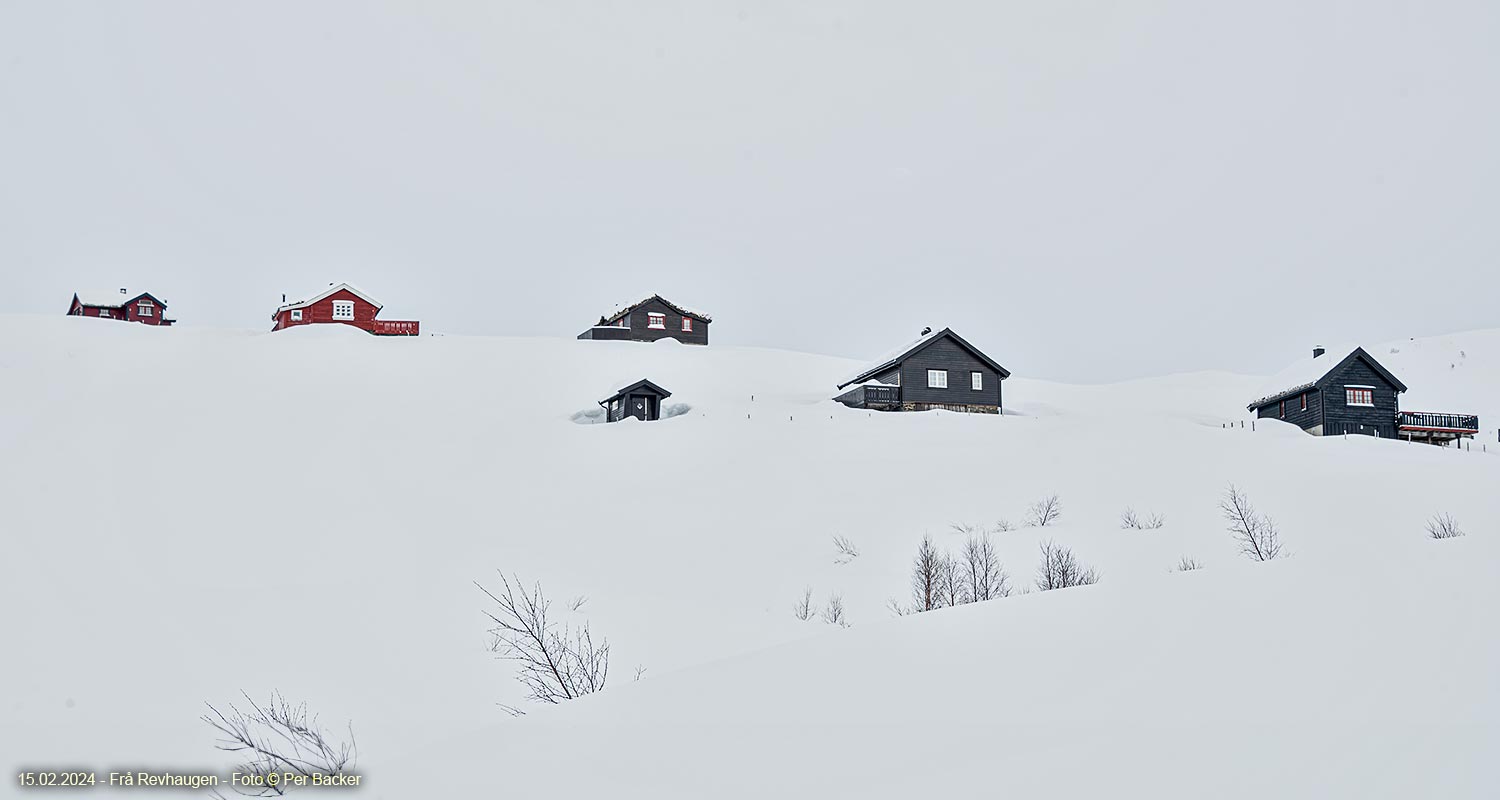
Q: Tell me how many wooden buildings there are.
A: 6